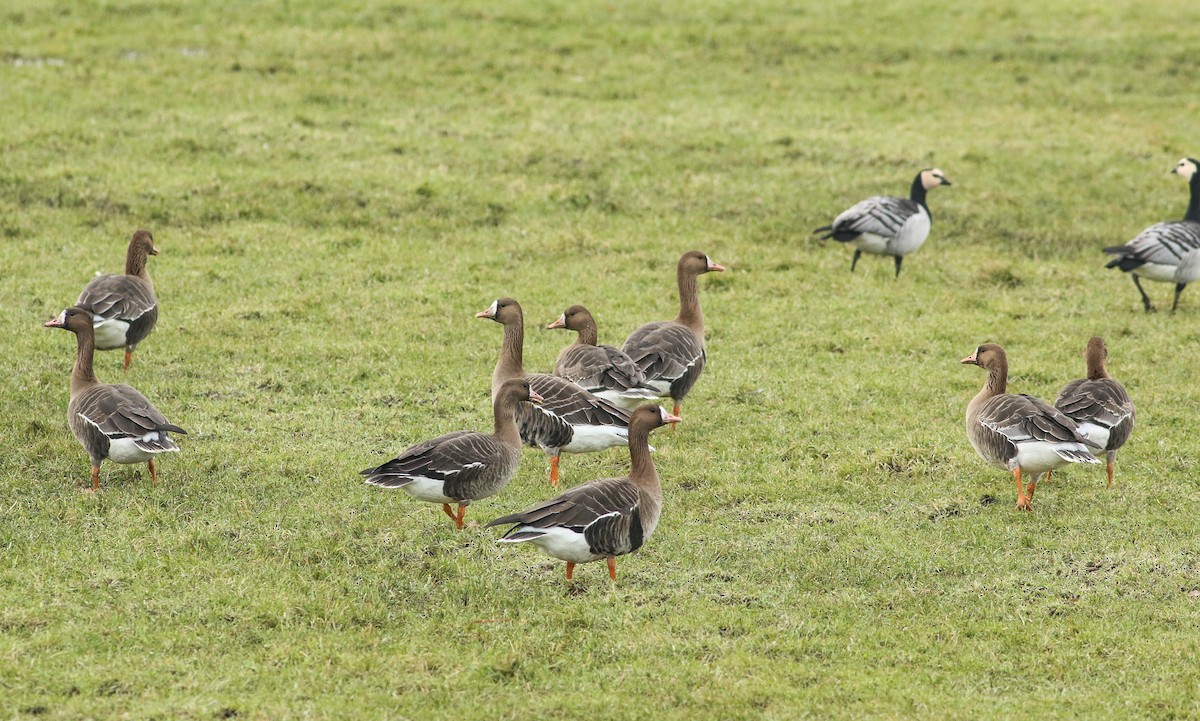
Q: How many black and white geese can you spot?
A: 2